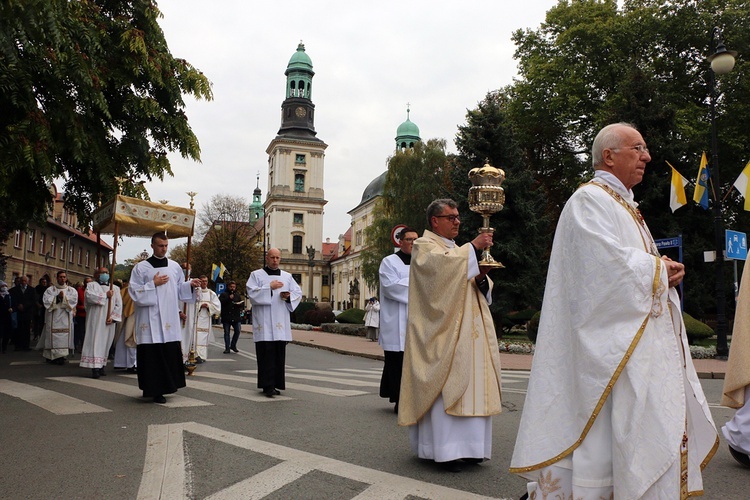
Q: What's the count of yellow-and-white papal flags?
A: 3